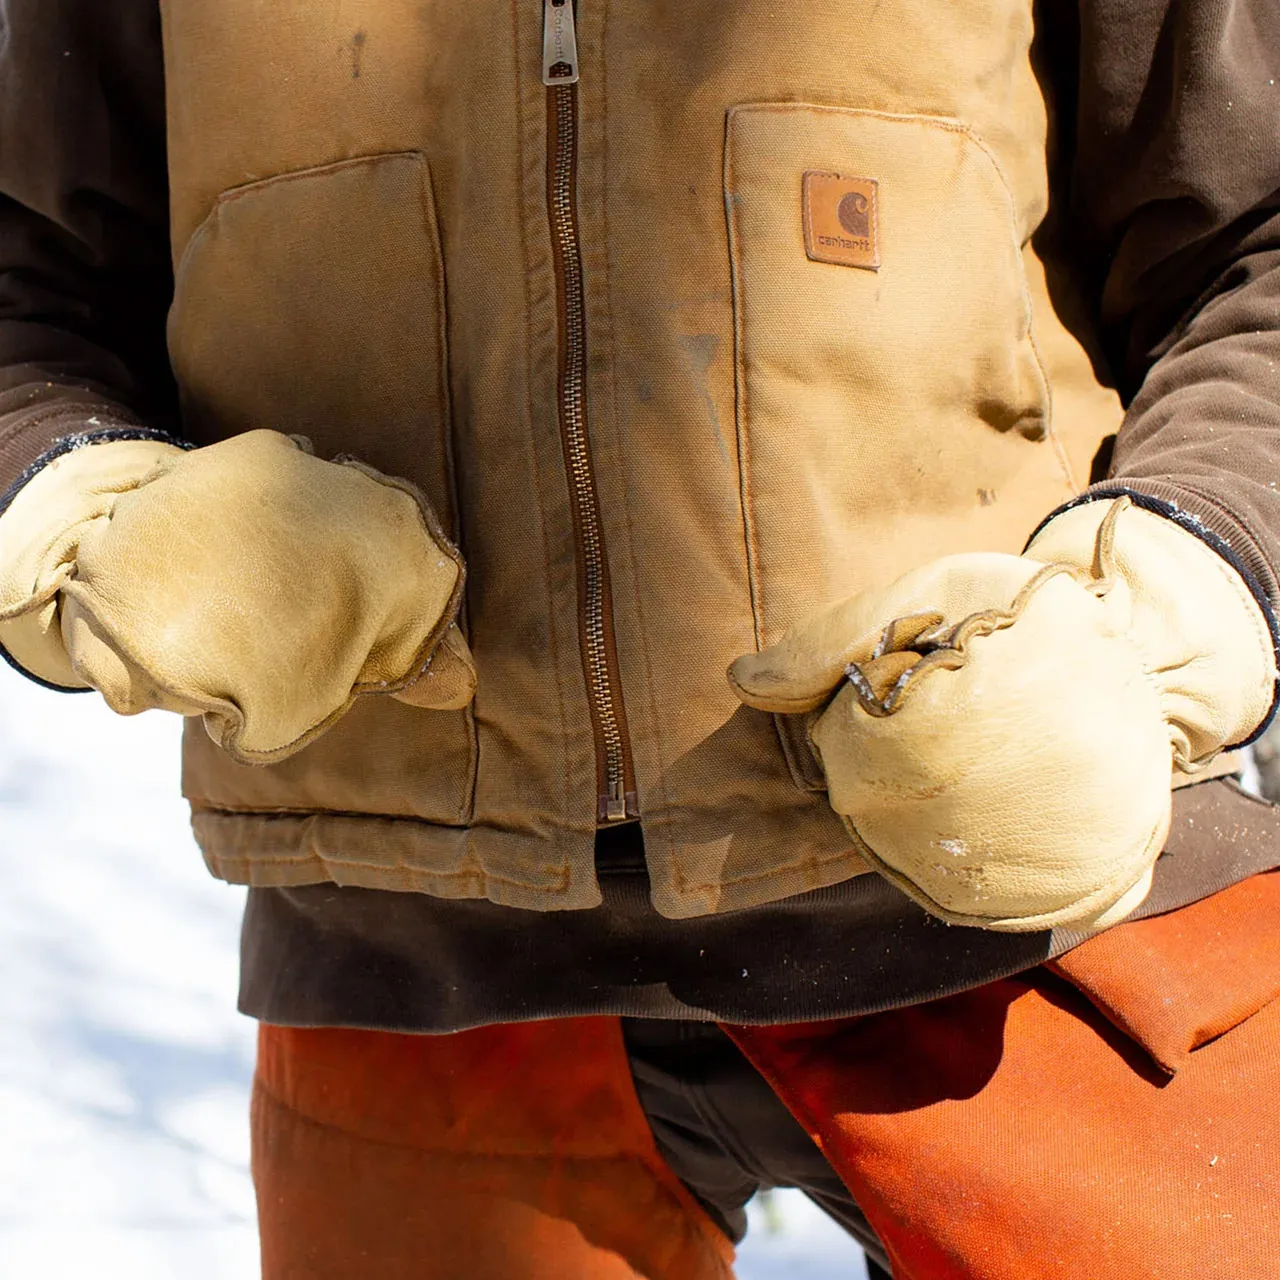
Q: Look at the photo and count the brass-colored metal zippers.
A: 1